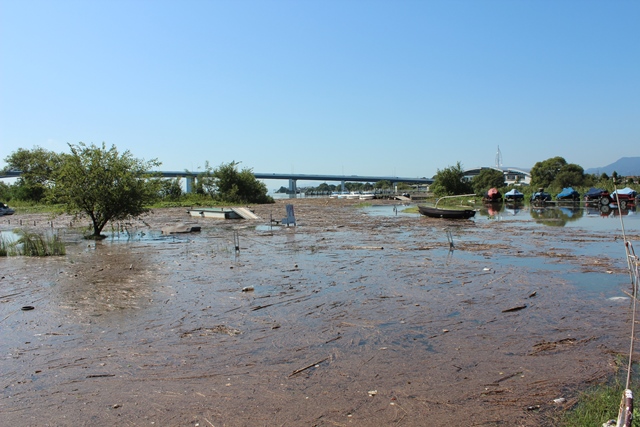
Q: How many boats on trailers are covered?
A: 6